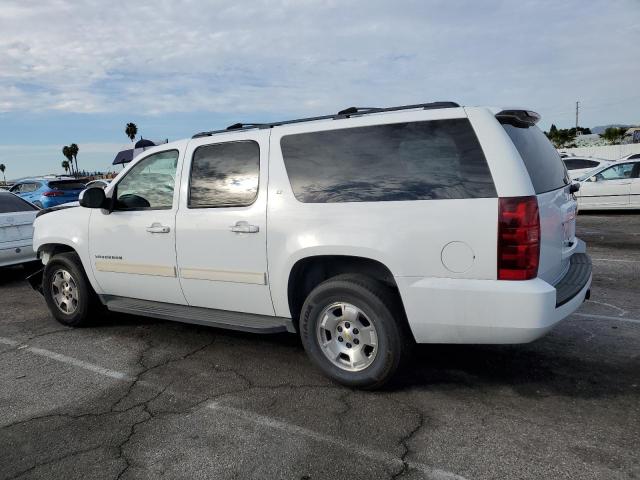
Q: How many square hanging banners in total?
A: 0